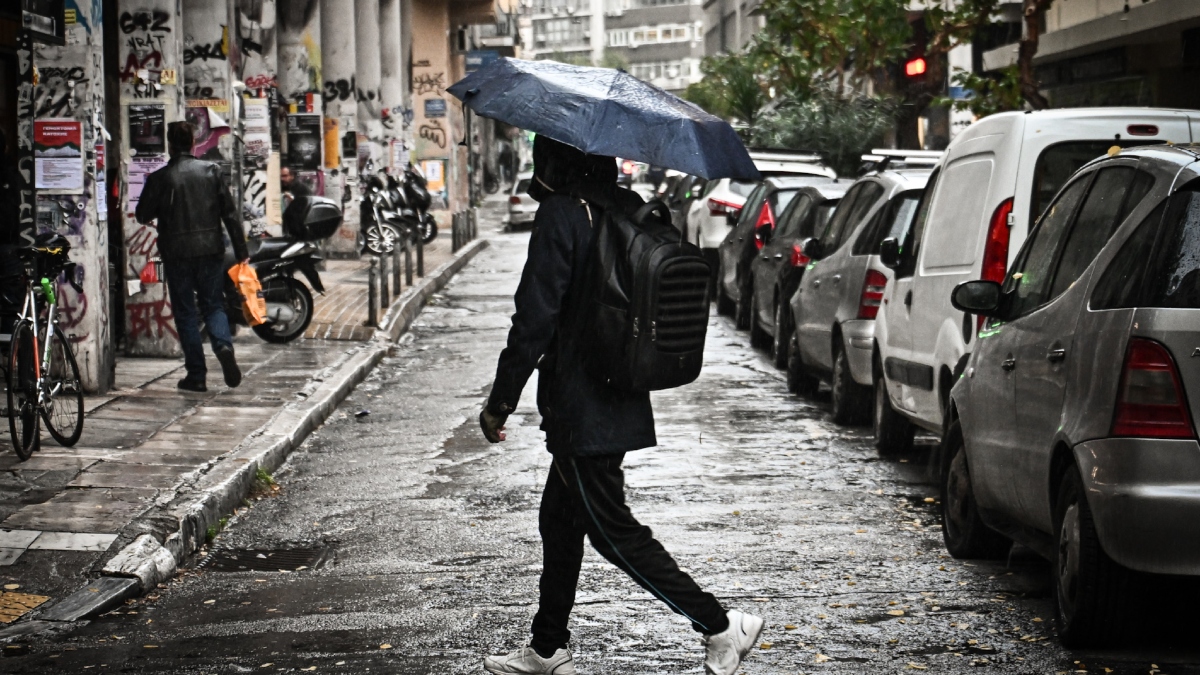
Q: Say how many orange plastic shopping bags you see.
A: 1